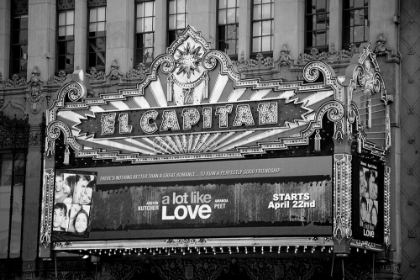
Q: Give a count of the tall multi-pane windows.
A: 9